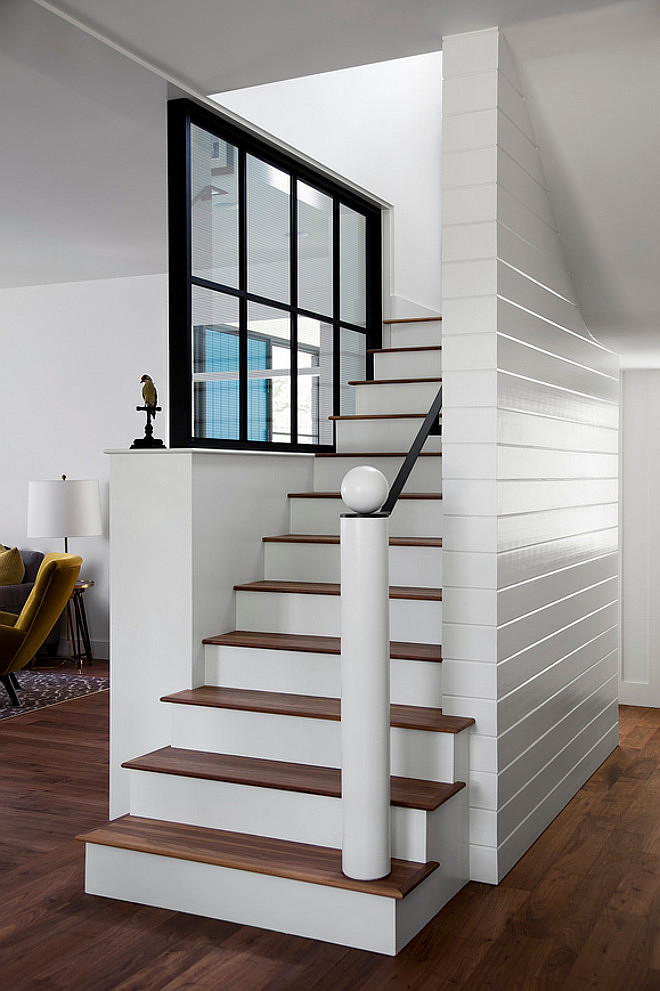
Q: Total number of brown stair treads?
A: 12